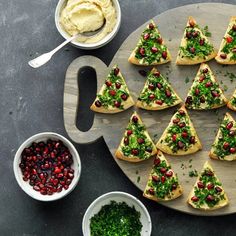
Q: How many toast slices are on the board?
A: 12